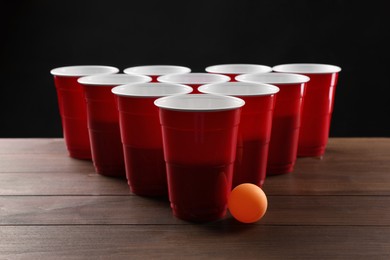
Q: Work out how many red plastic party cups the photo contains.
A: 10